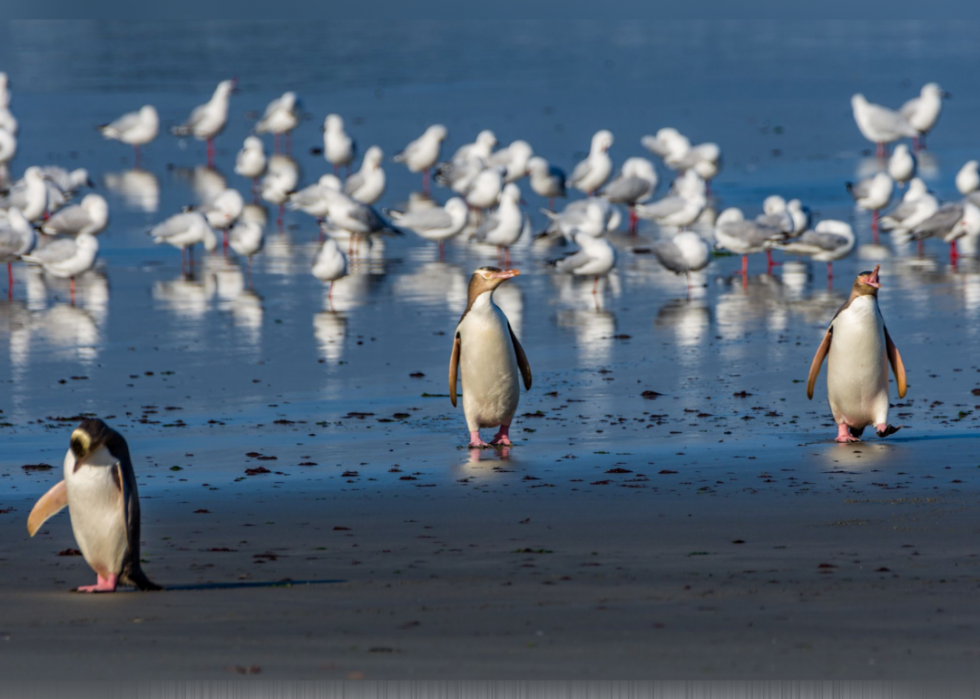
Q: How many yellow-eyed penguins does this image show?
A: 3